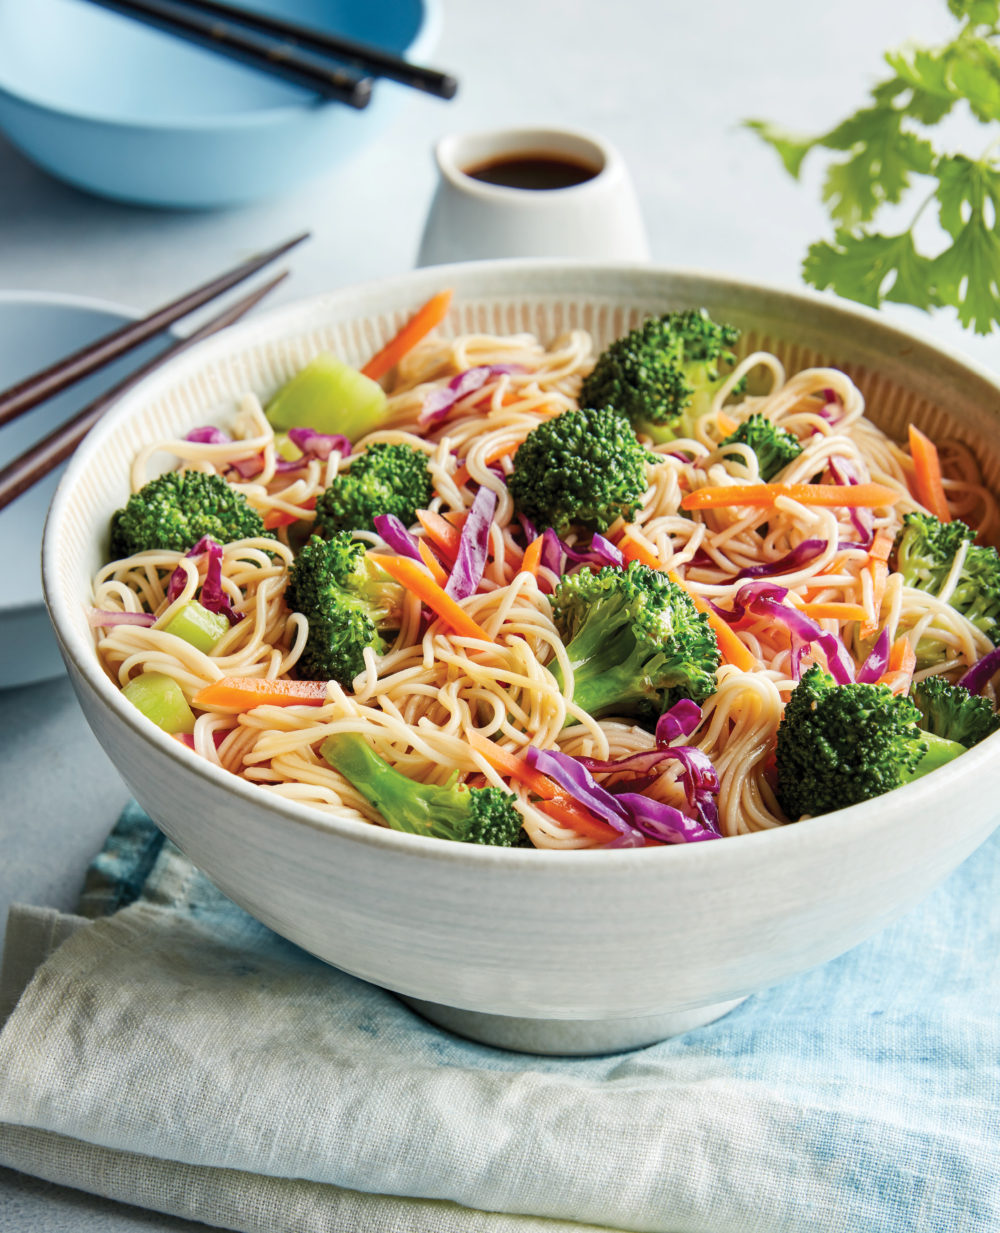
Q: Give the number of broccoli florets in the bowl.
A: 11